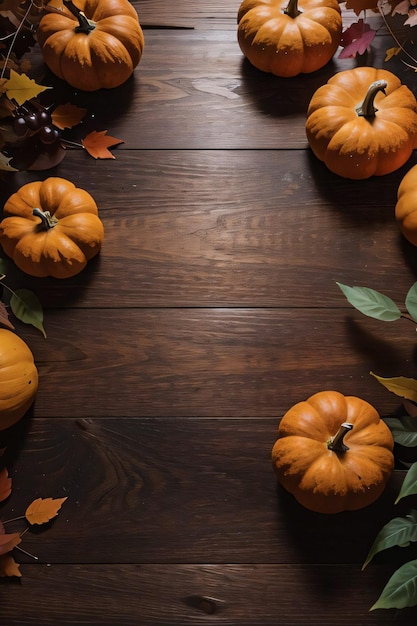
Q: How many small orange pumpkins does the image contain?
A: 7